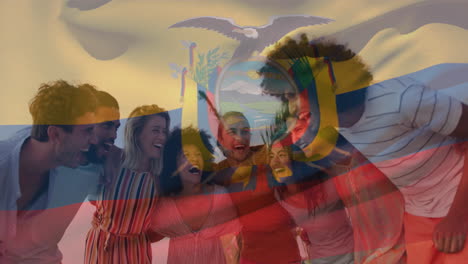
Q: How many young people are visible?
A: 7